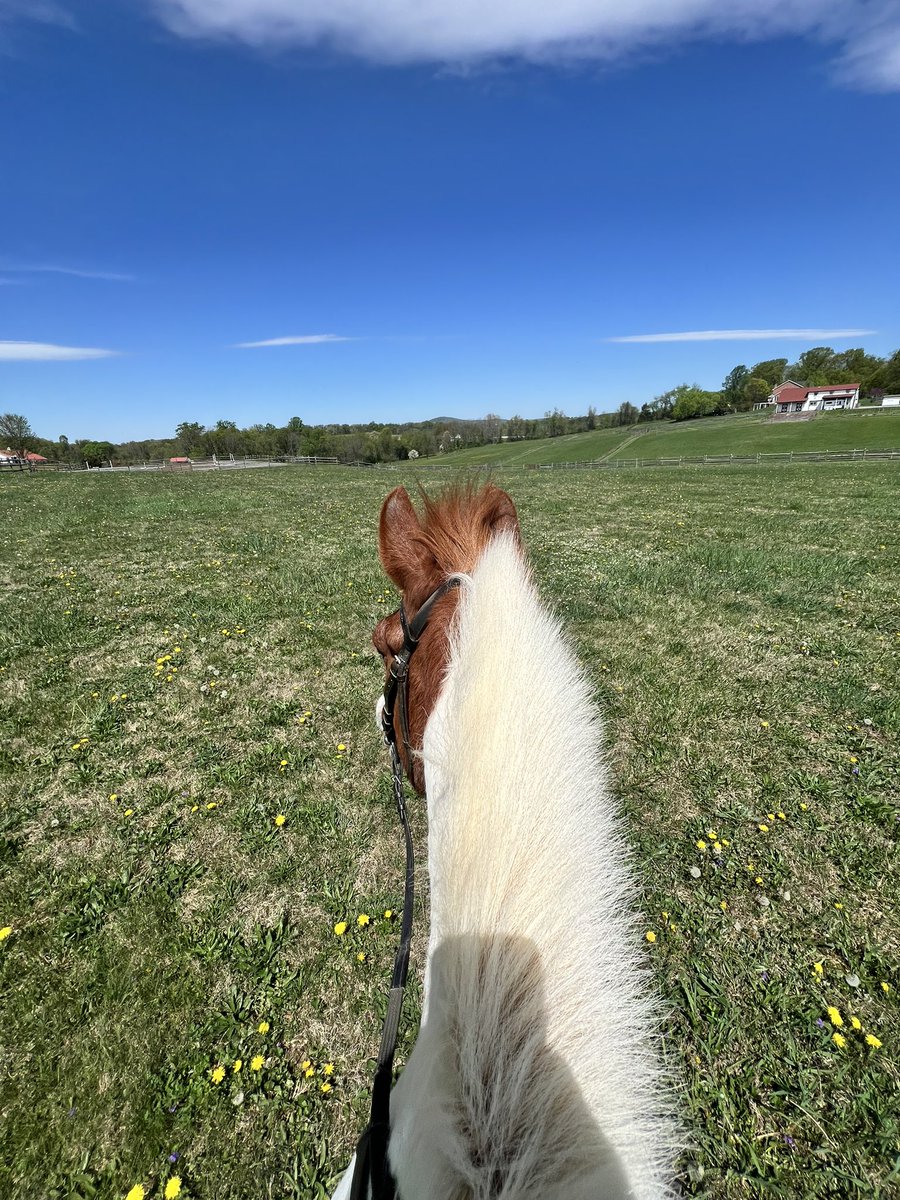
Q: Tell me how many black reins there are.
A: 1